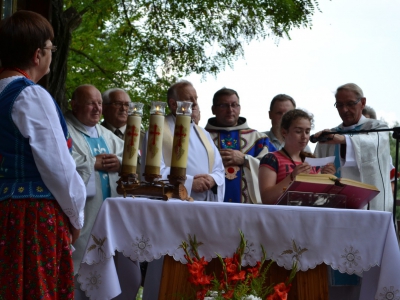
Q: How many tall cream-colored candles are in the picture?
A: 3